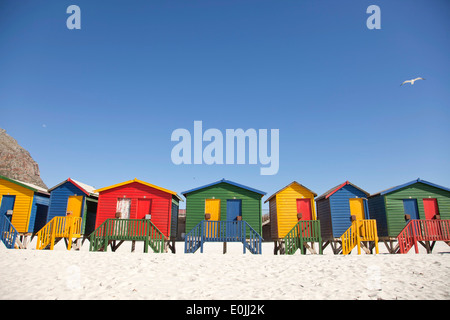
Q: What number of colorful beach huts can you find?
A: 7